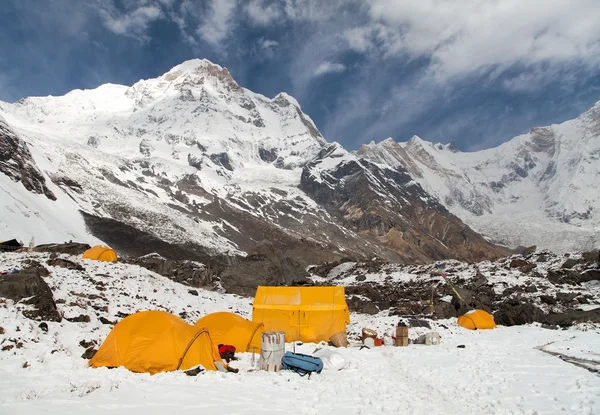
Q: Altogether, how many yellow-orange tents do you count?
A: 5